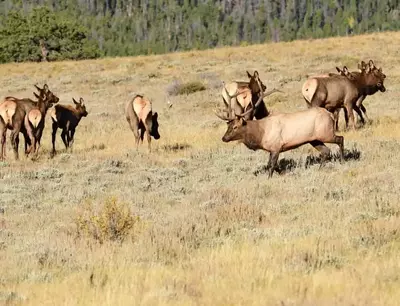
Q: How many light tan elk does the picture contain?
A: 1